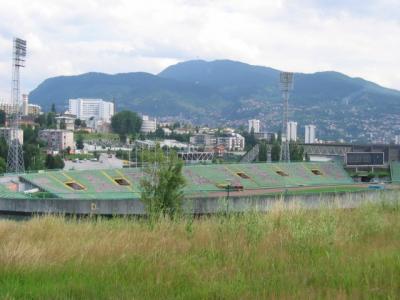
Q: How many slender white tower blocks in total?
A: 3